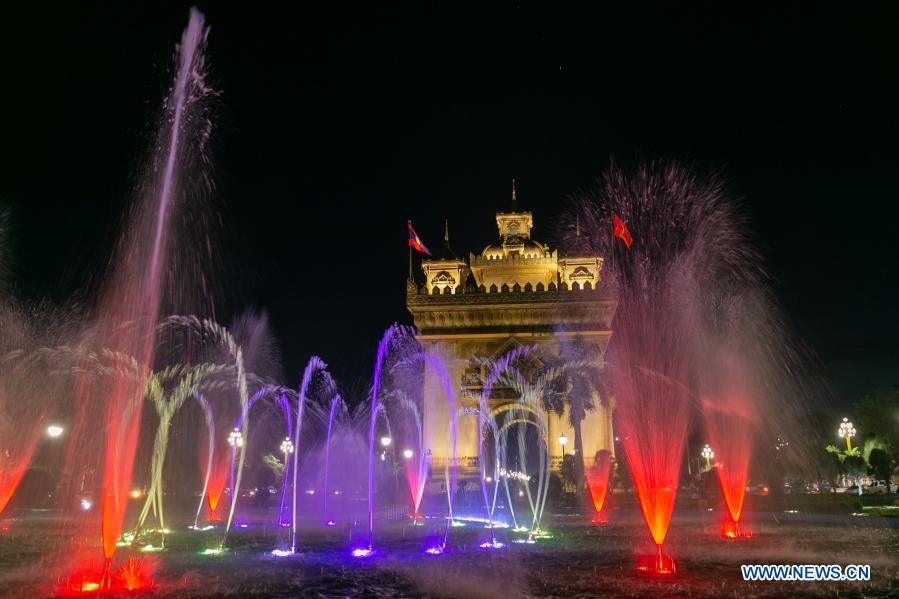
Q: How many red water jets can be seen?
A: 7